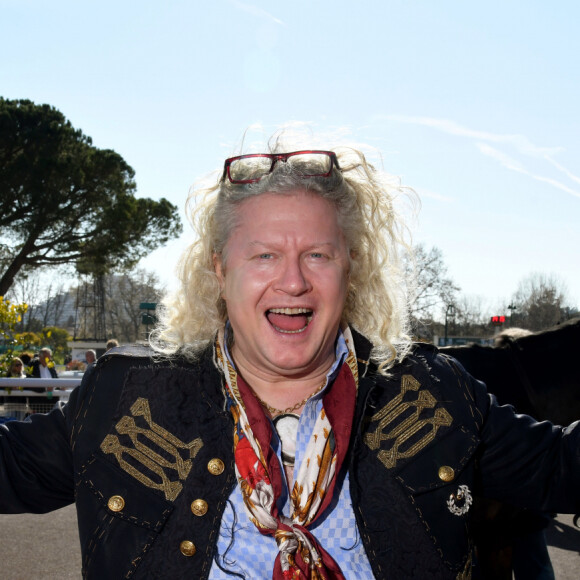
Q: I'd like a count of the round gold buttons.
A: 5